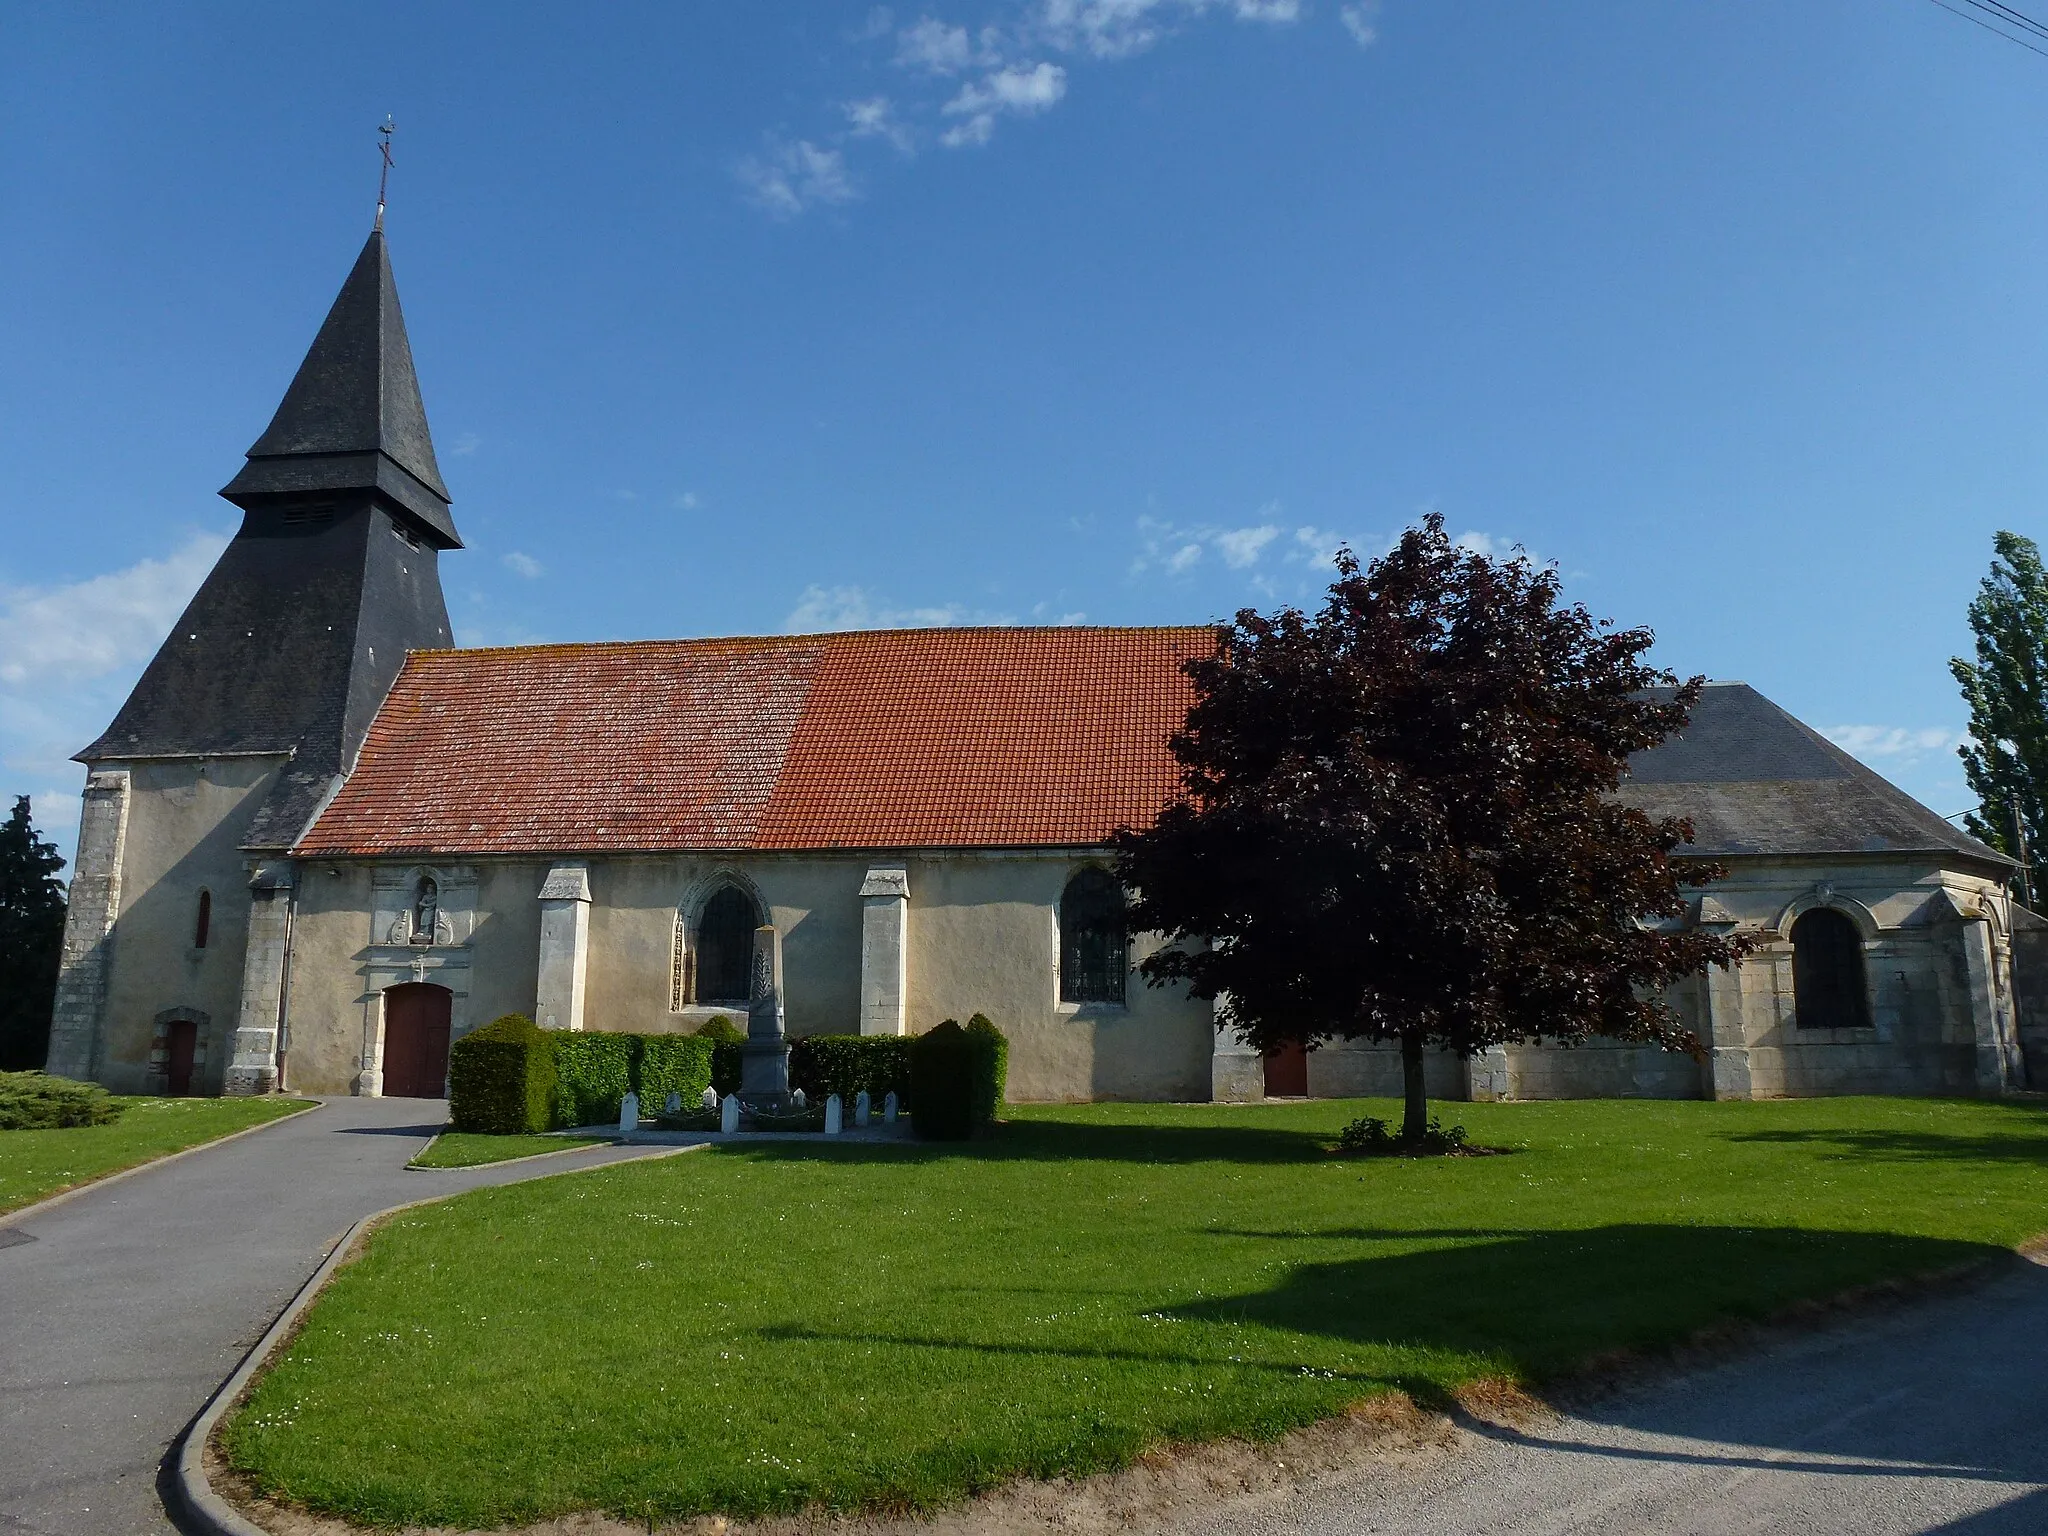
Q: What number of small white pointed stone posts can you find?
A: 8